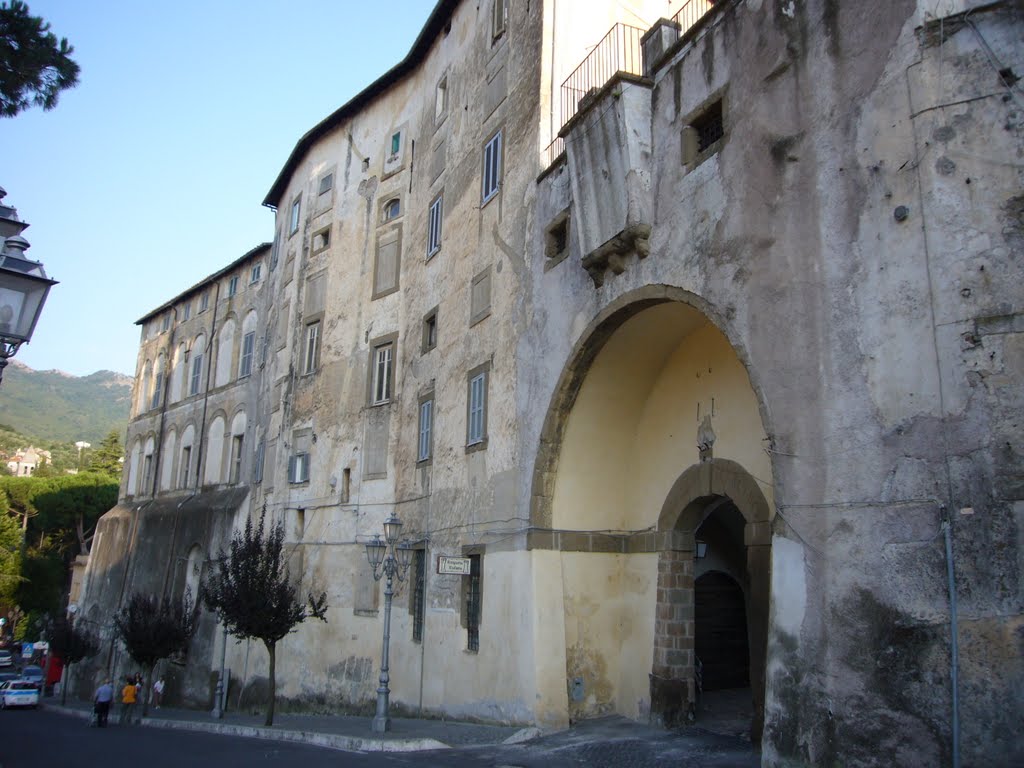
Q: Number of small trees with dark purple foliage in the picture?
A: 3